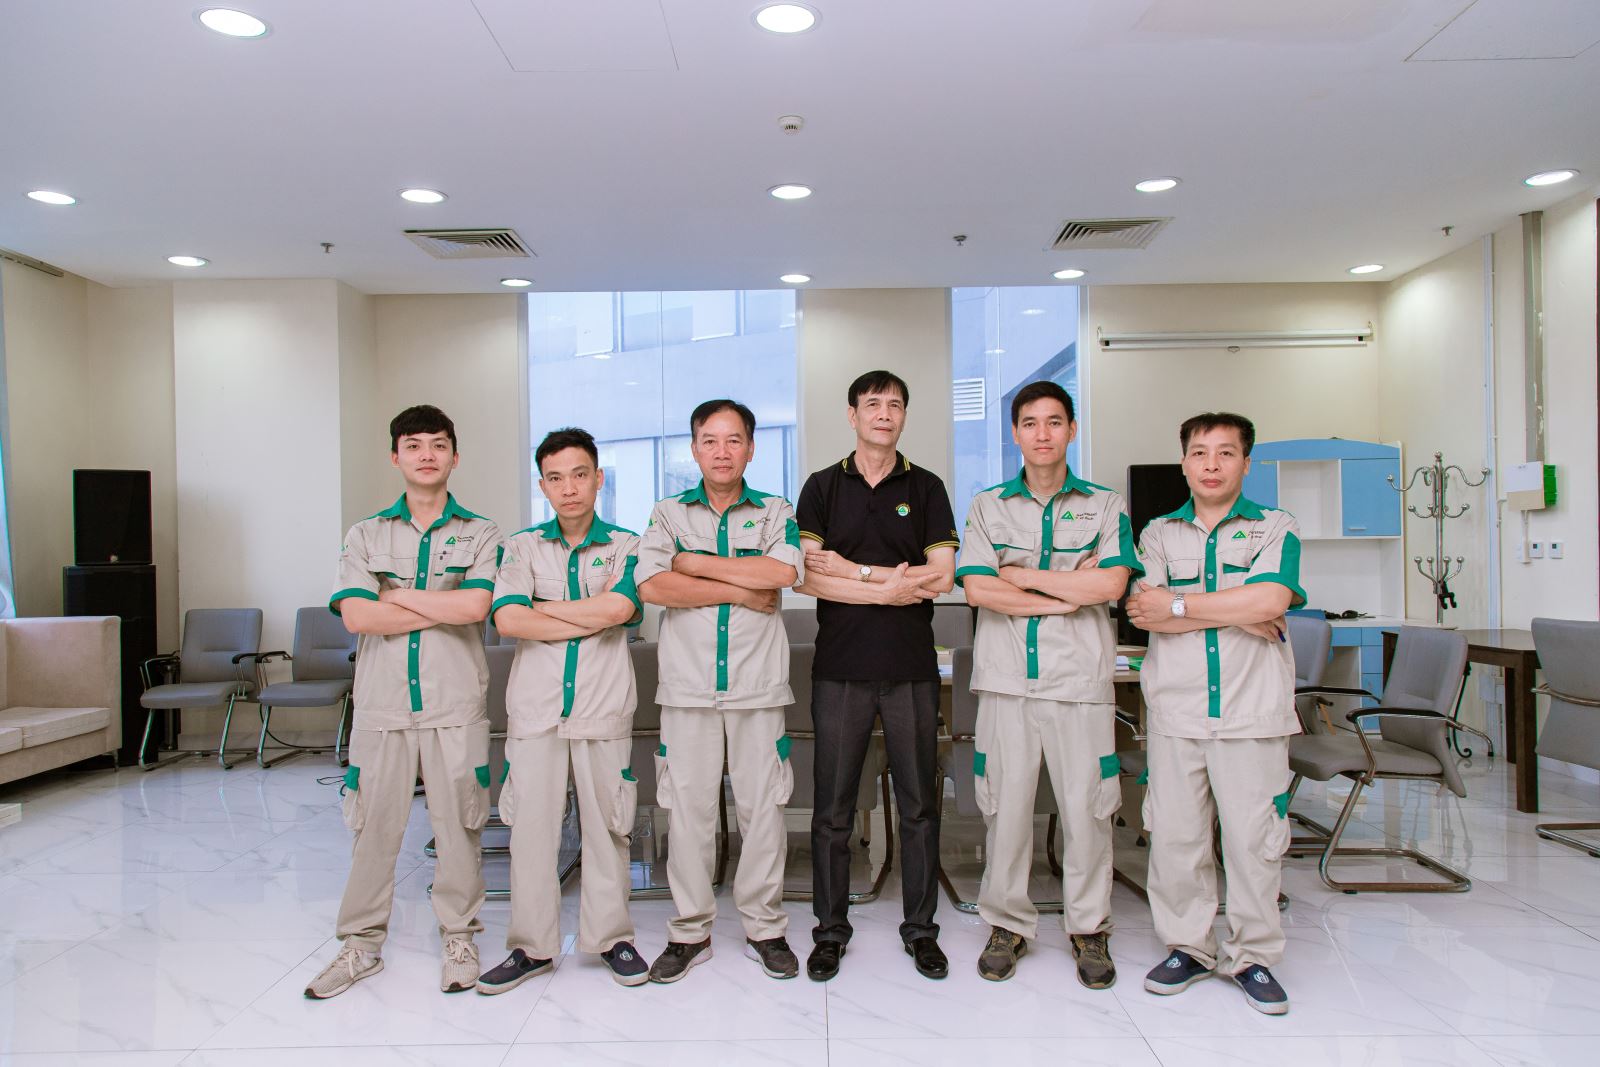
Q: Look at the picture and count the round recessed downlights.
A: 12